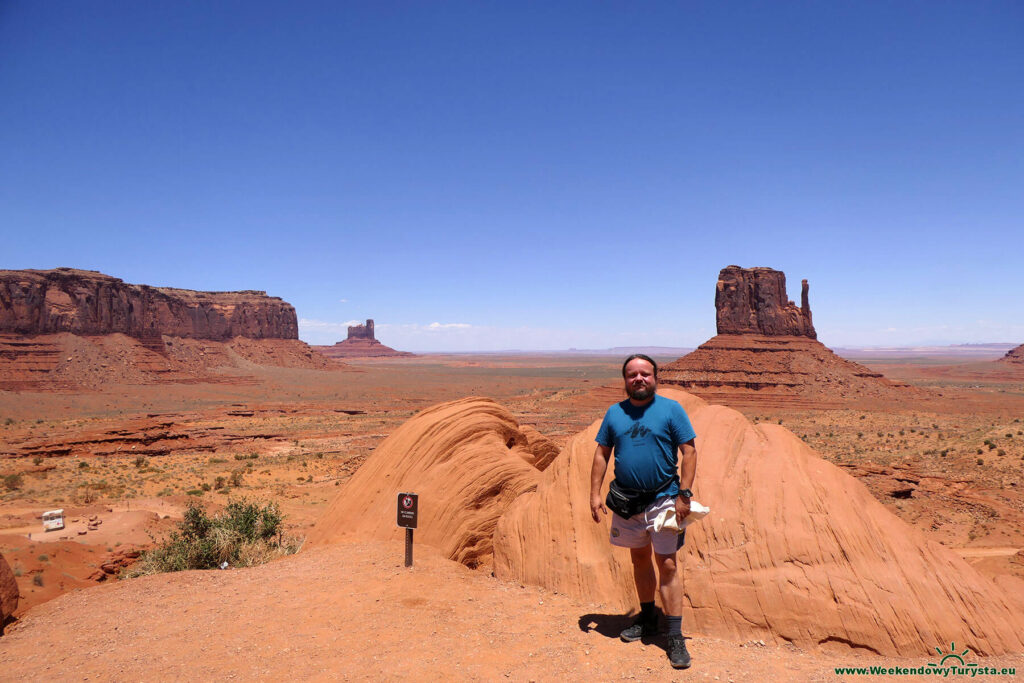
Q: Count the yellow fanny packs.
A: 0